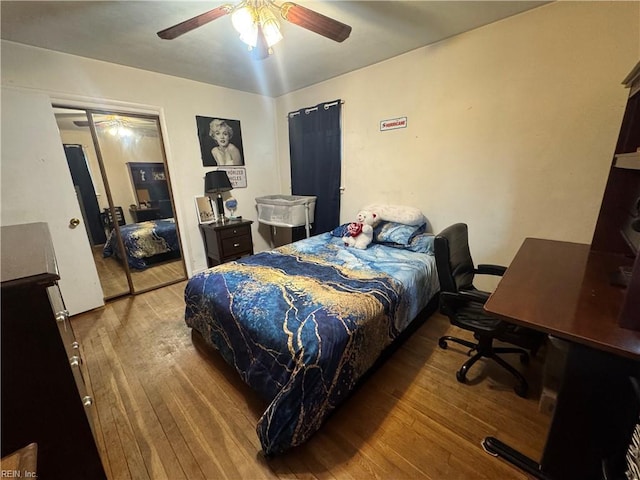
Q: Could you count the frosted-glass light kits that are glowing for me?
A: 1